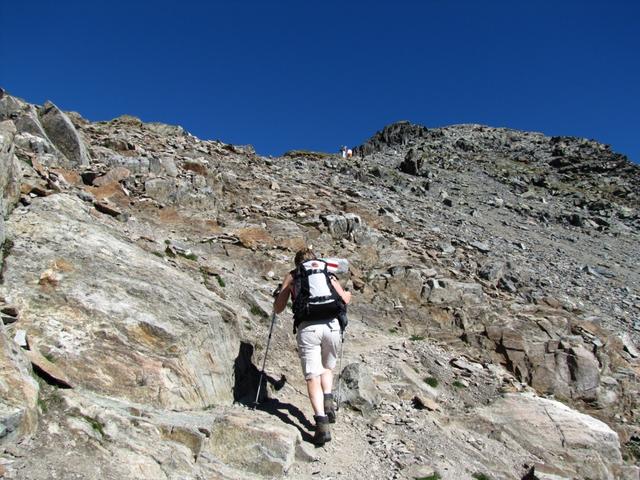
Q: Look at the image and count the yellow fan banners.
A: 0